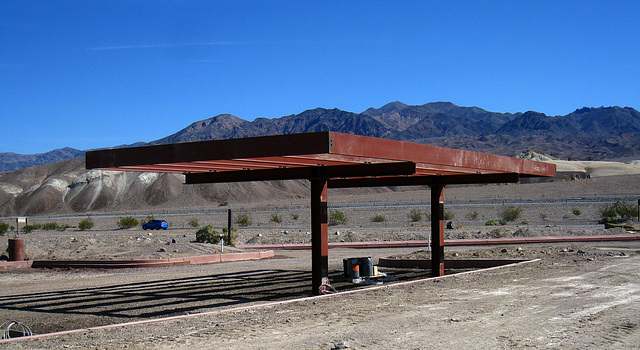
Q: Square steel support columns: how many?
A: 2